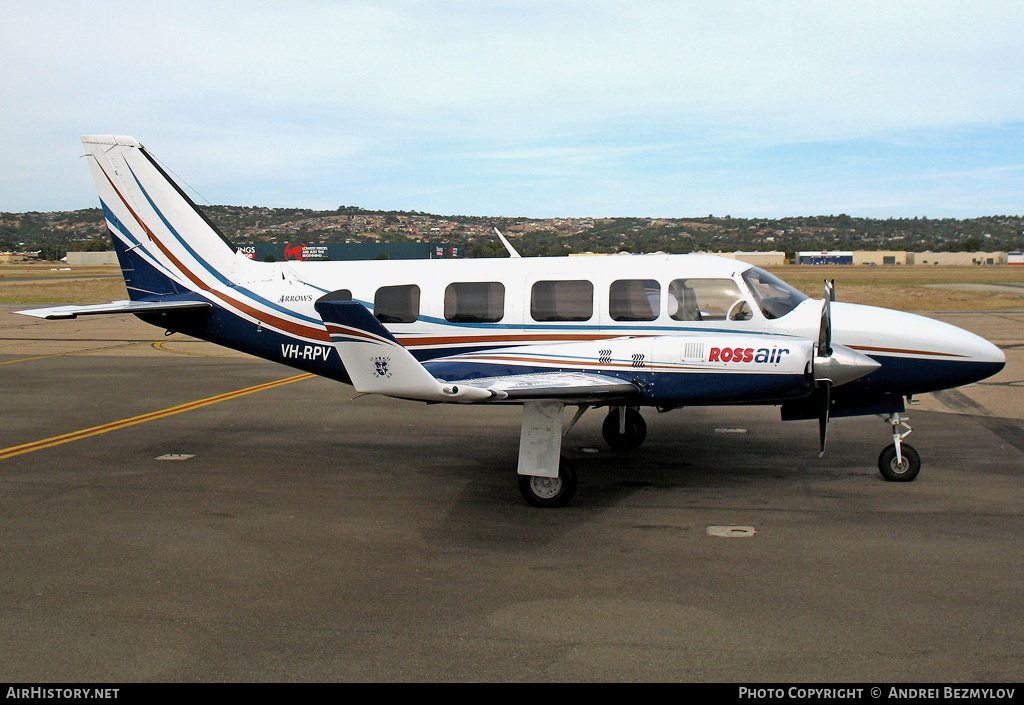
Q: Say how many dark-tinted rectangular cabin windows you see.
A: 4